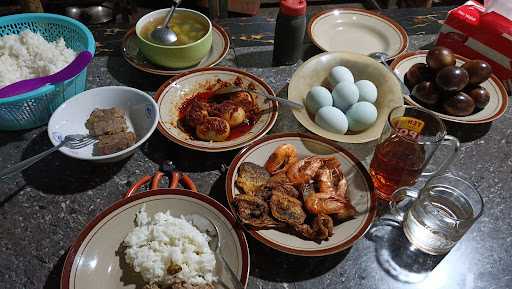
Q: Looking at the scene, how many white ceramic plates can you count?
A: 6